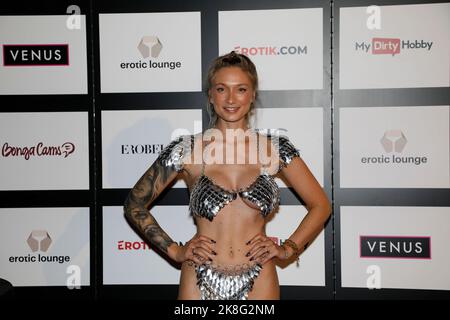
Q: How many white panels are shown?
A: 12